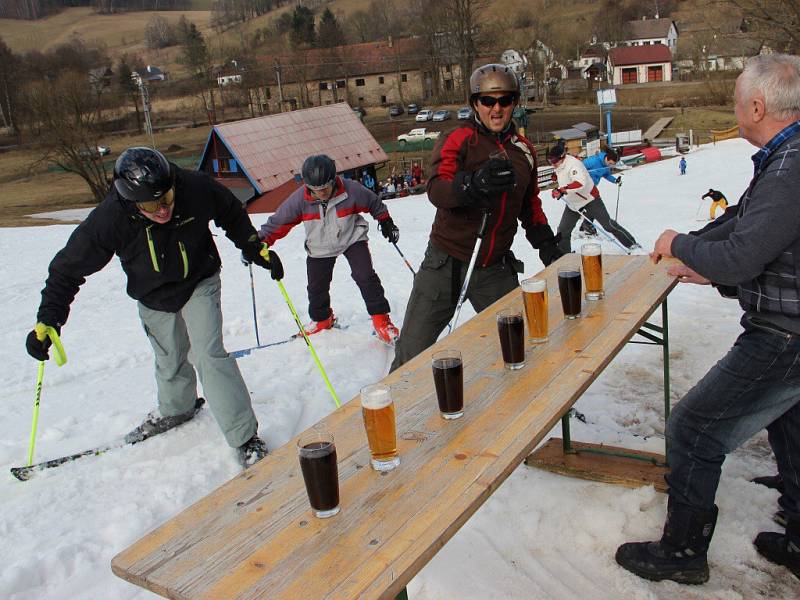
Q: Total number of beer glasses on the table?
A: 7